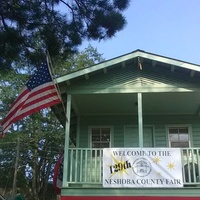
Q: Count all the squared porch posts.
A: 2